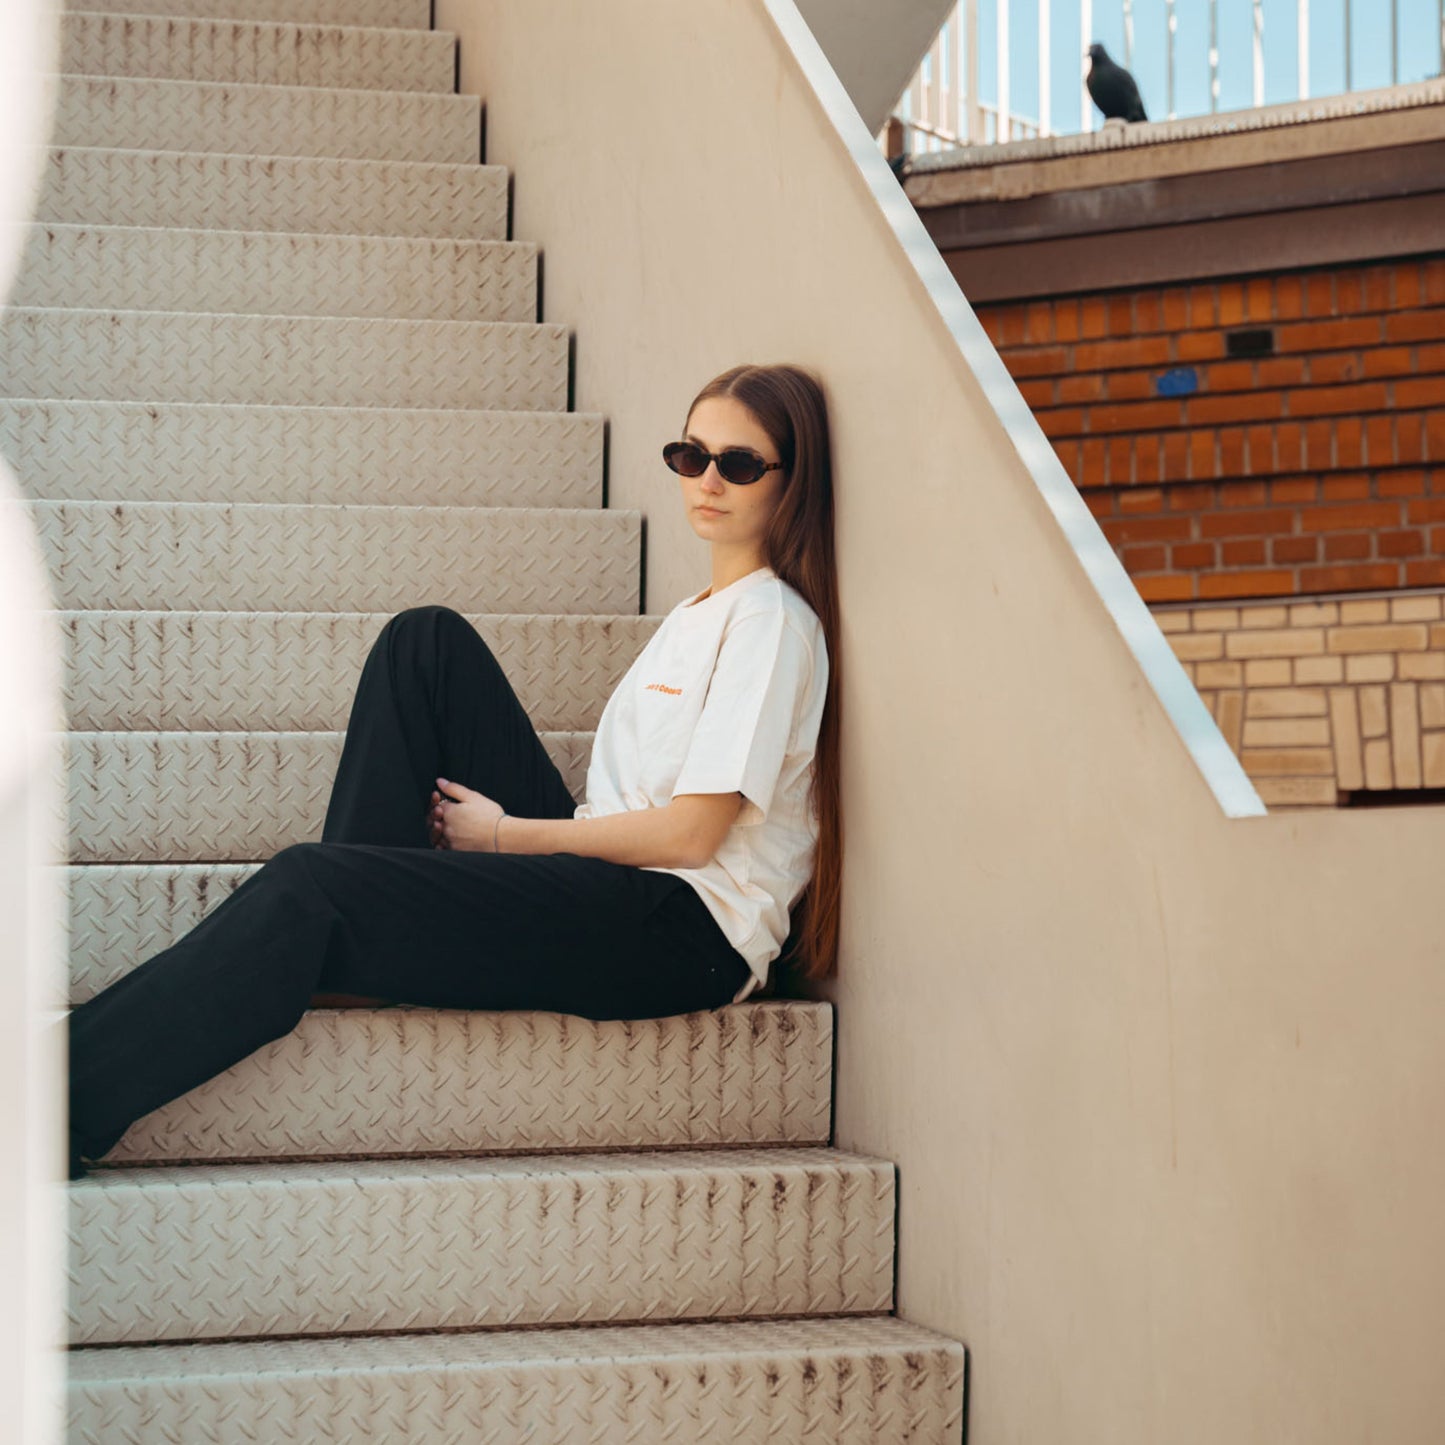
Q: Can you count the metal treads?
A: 14